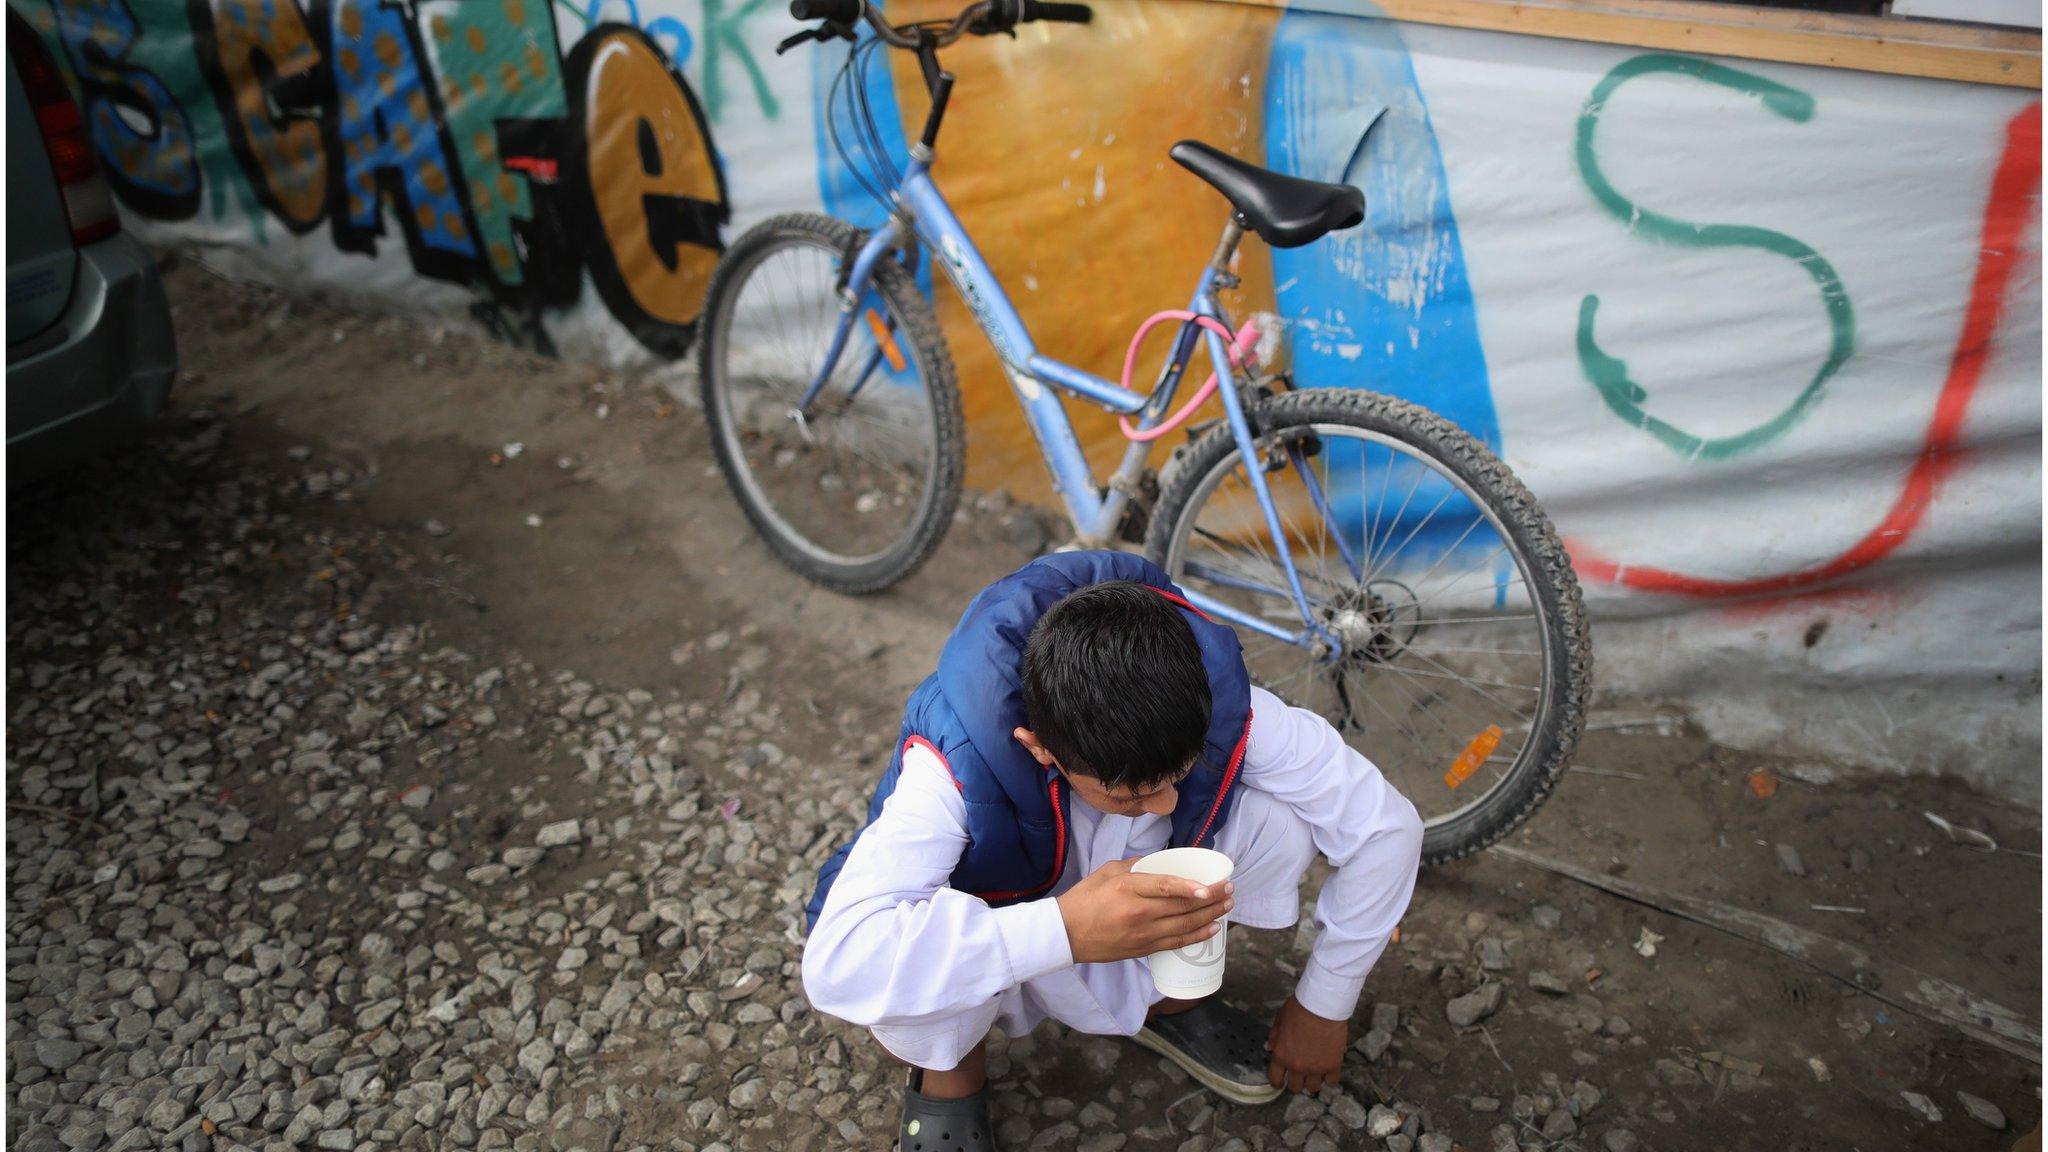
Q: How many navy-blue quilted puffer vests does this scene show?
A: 1